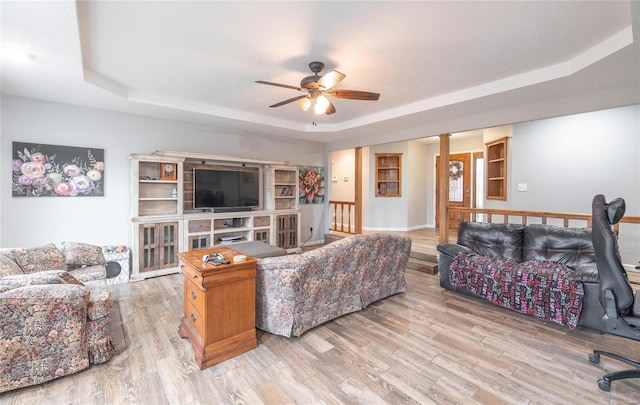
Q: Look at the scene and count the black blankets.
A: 1